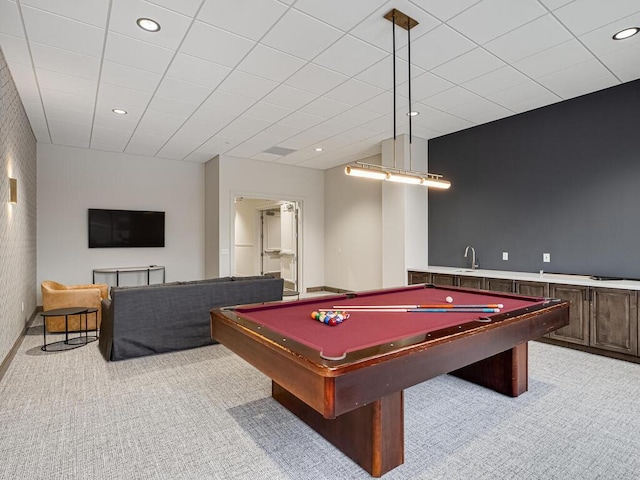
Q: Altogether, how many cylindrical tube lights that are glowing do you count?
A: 3